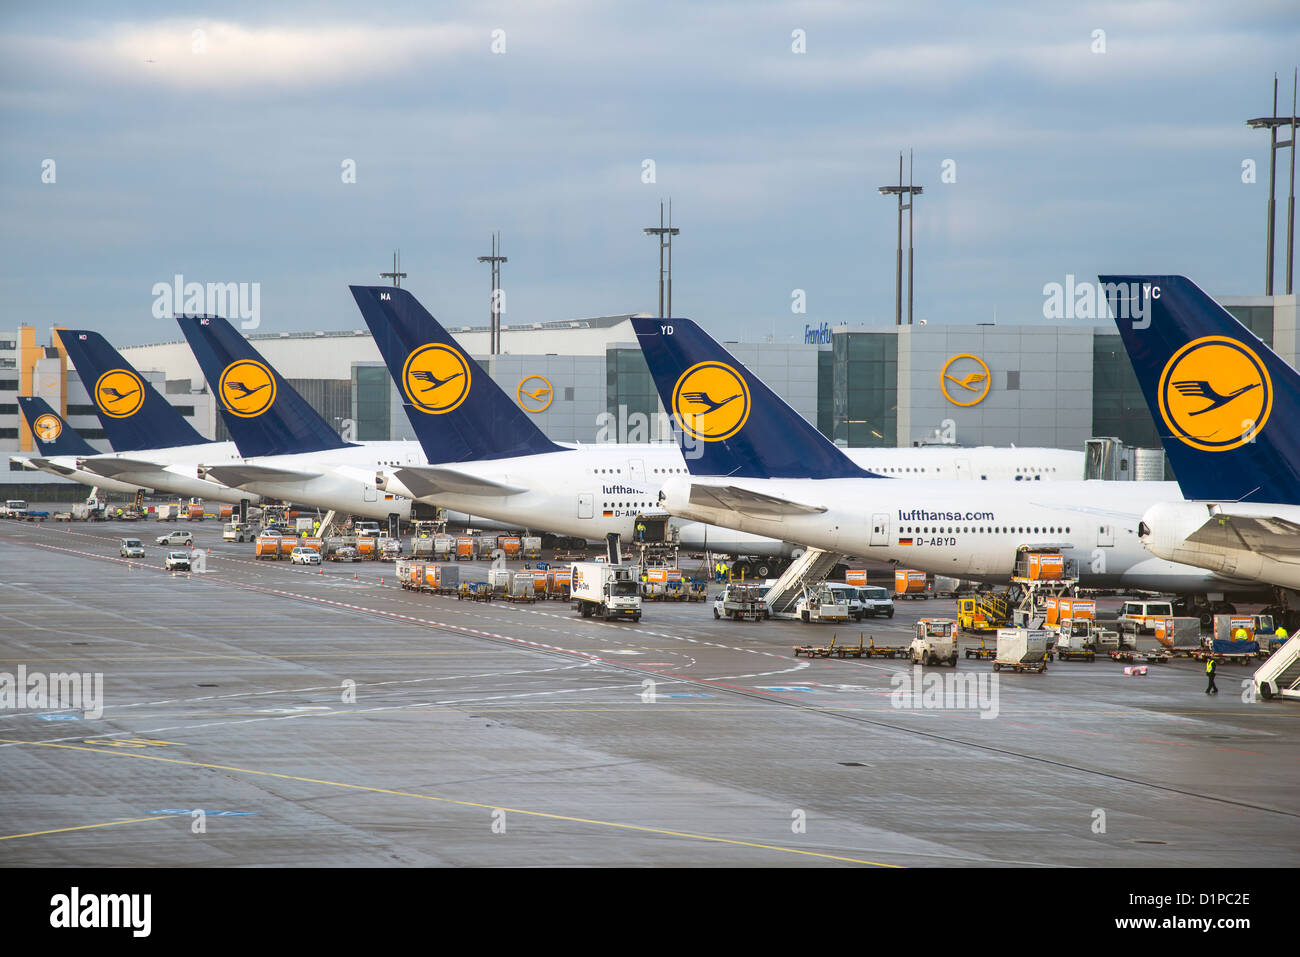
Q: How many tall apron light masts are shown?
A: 5